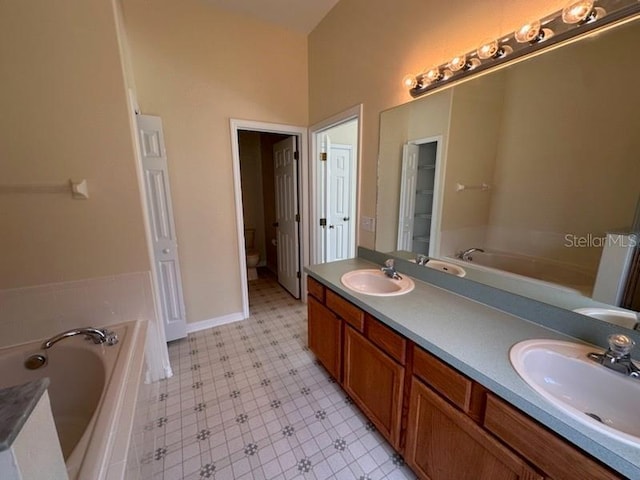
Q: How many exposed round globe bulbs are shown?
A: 6